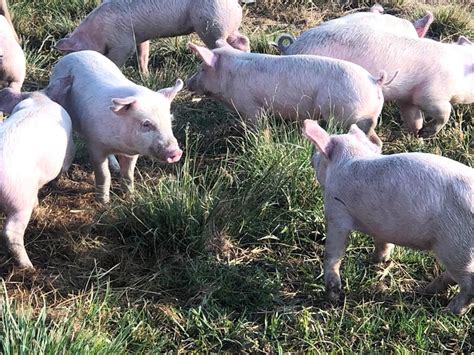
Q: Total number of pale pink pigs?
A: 8